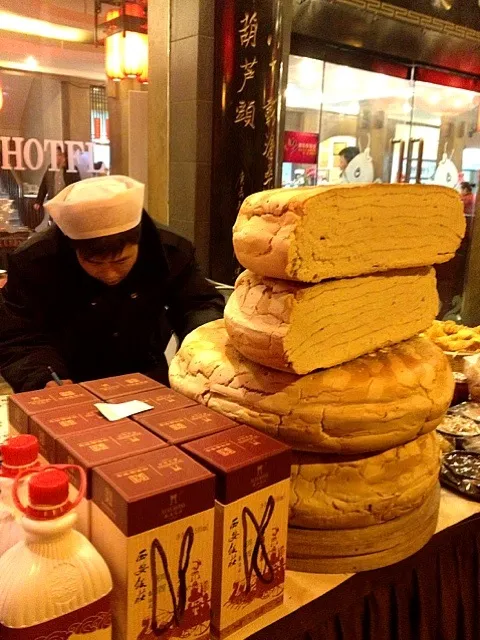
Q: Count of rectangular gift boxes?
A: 8